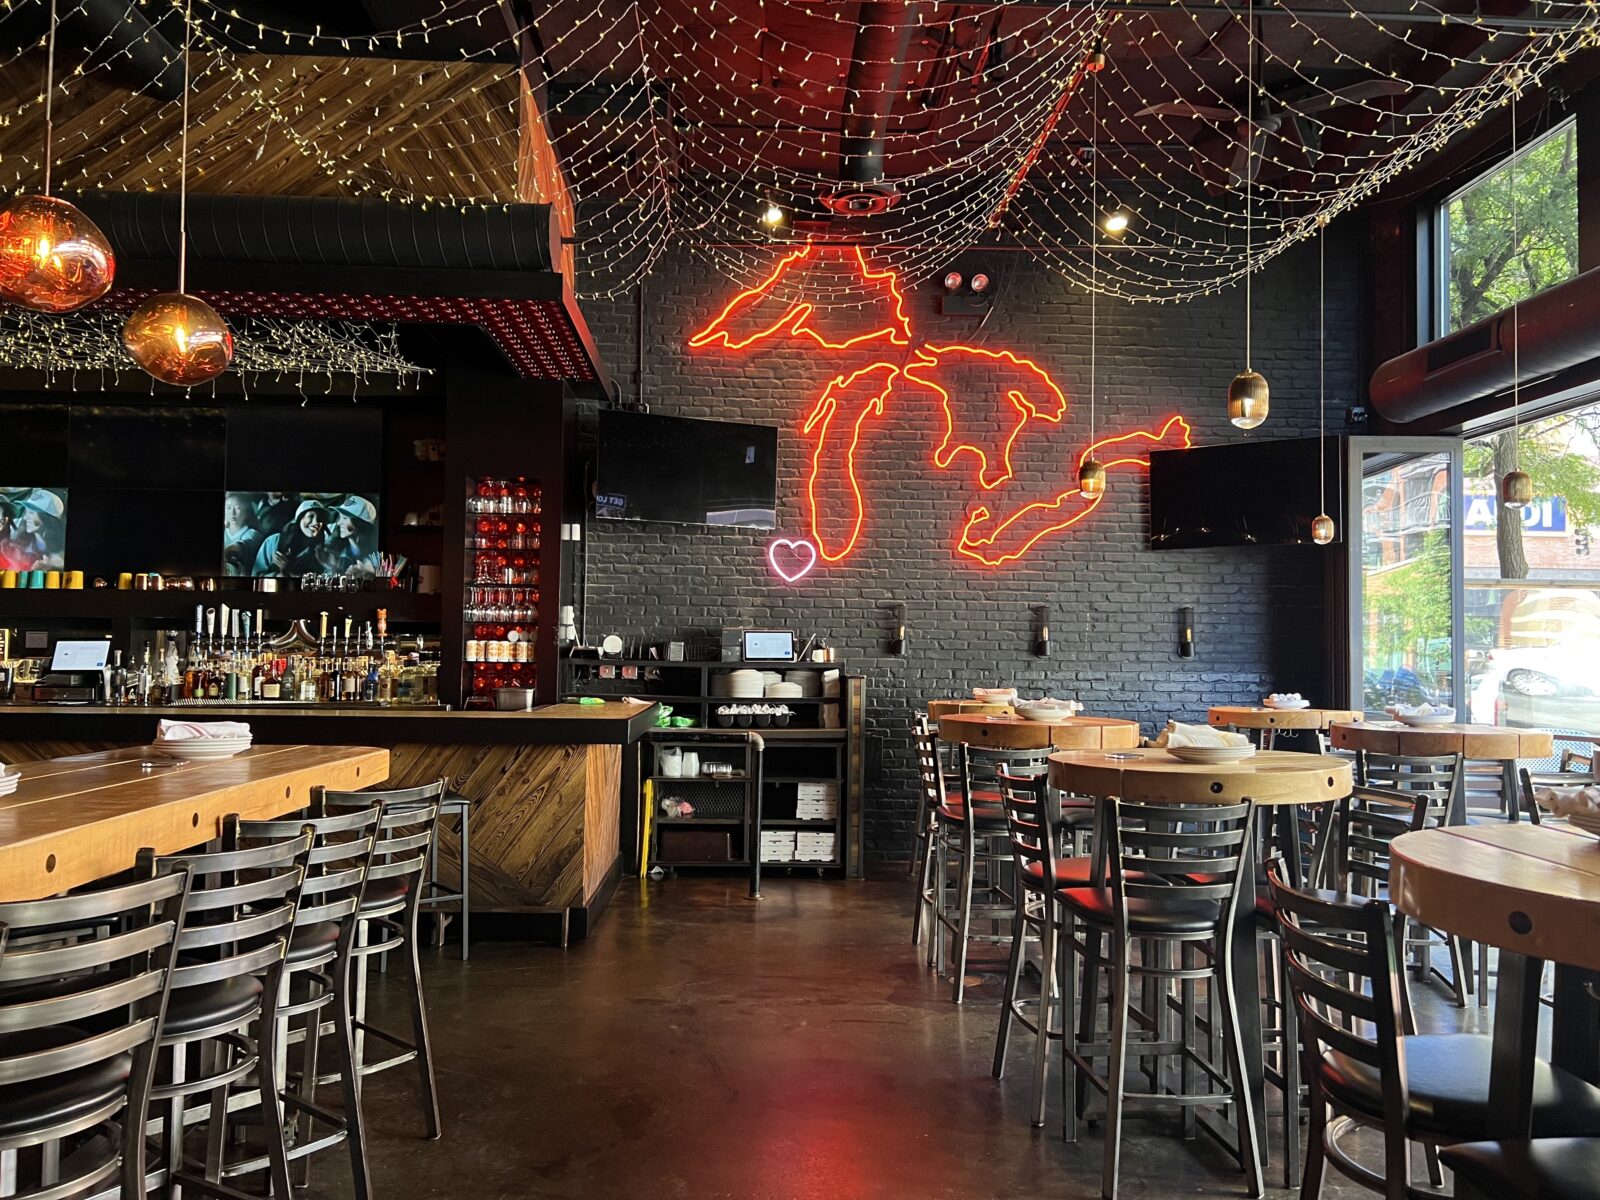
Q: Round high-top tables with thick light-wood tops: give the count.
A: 6